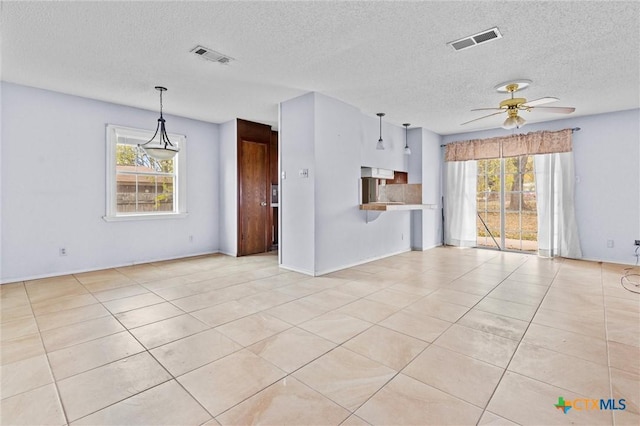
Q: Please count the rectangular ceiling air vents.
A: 2